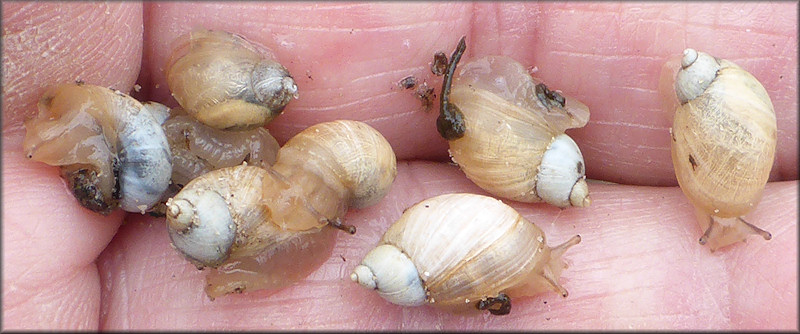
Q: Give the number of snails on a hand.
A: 7